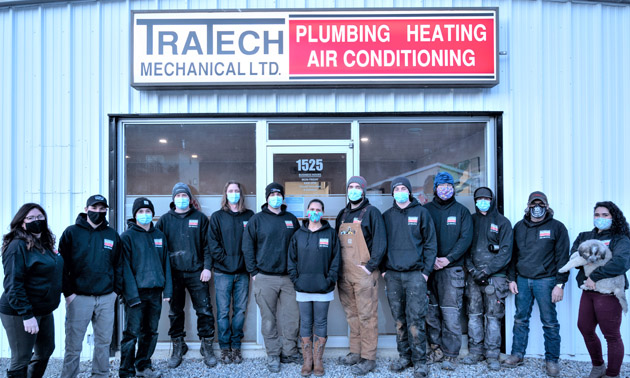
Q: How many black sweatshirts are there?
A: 13